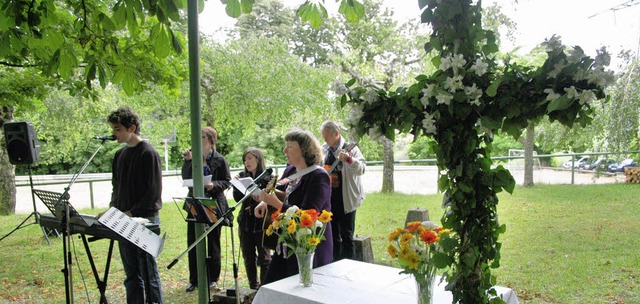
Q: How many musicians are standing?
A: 5